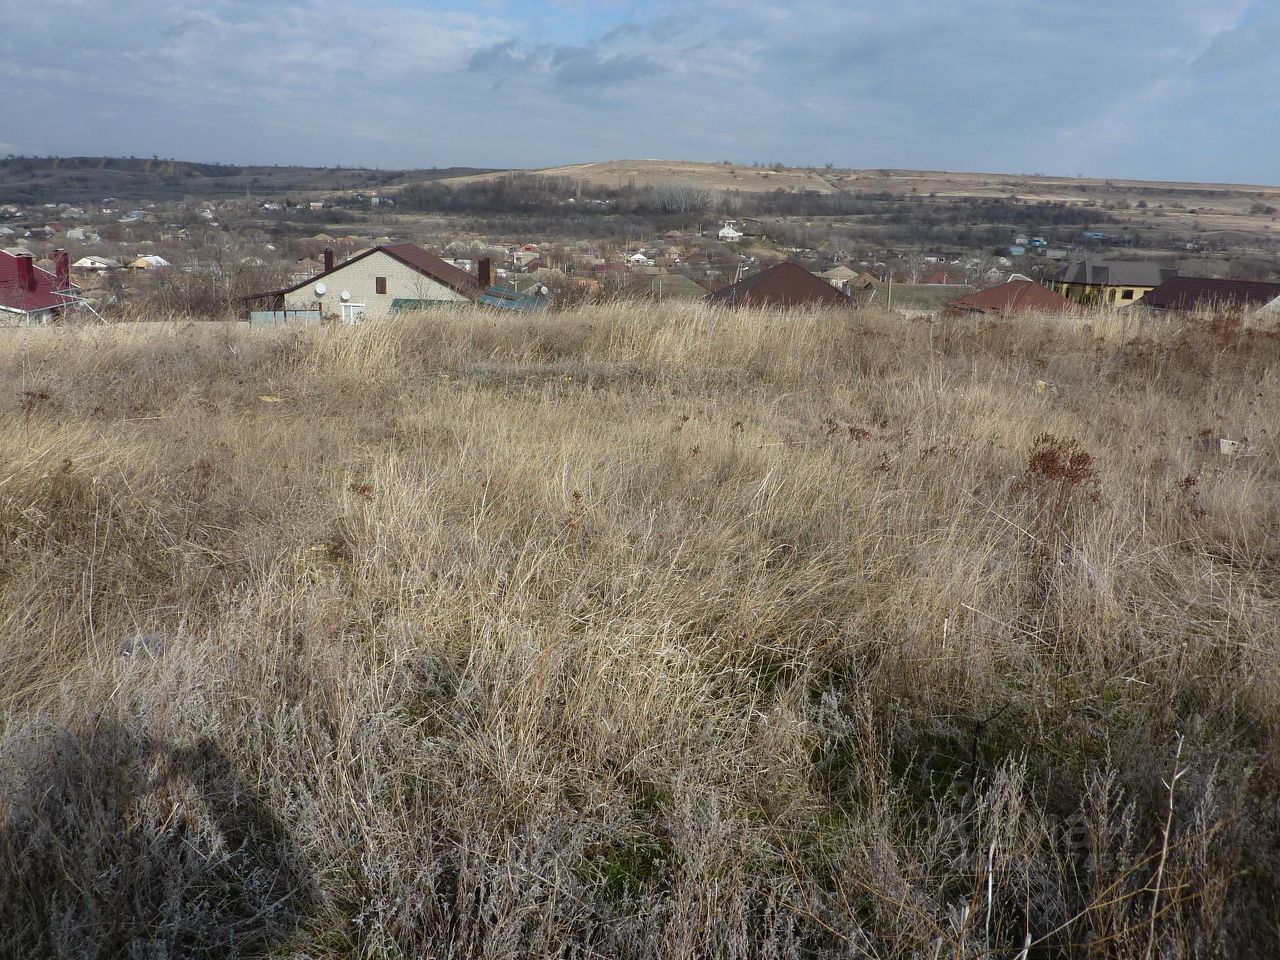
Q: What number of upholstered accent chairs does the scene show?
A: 0